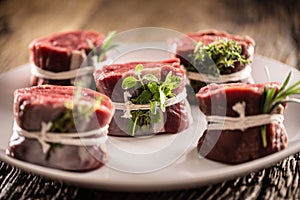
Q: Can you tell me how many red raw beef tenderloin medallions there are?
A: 5